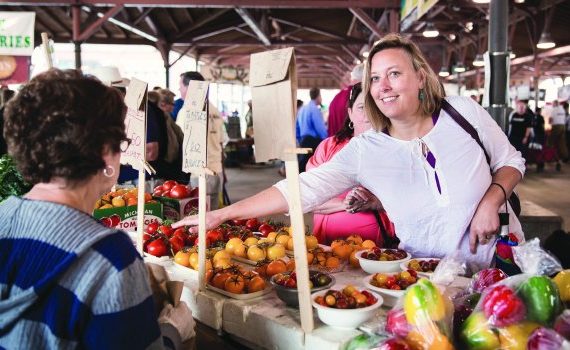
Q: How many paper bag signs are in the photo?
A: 3